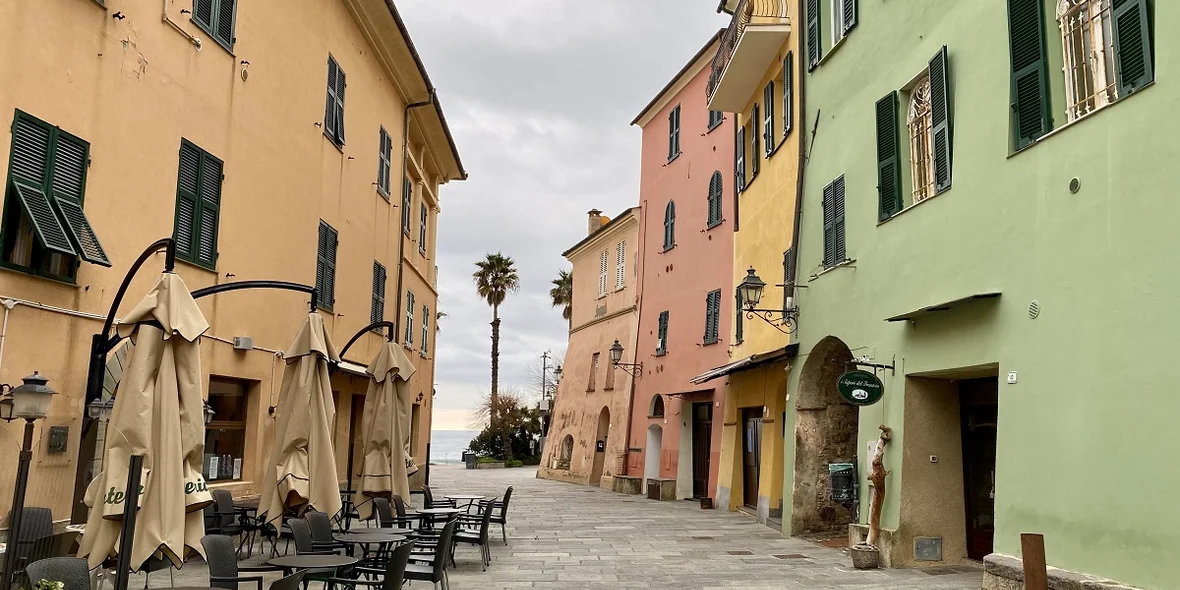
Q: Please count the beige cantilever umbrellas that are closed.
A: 3